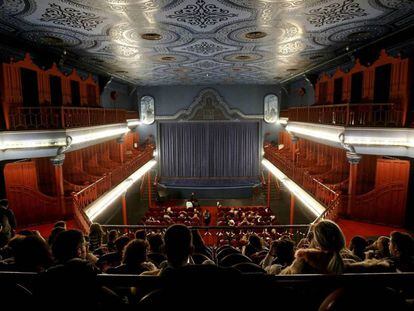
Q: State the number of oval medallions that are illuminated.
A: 2